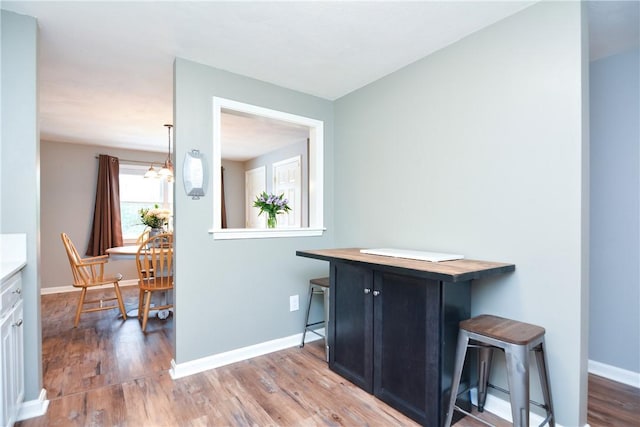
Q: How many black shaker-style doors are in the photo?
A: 2